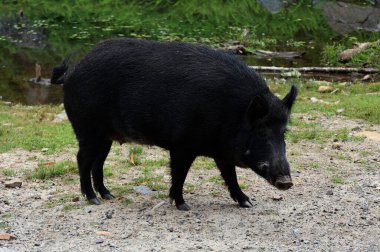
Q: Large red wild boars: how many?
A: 0